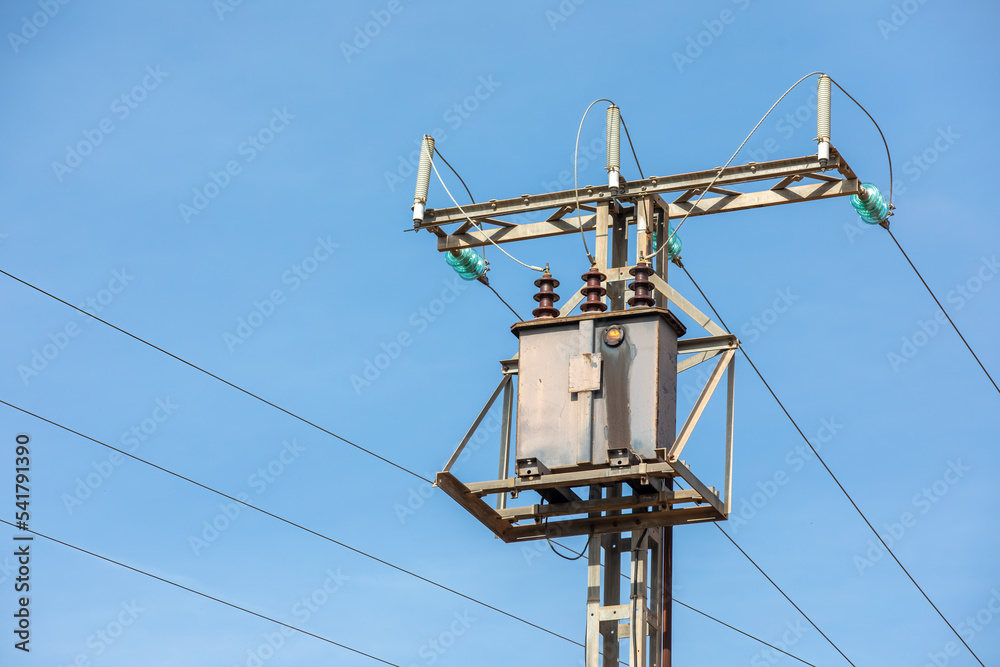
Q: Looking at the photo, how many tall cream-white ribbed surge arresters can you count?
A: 3